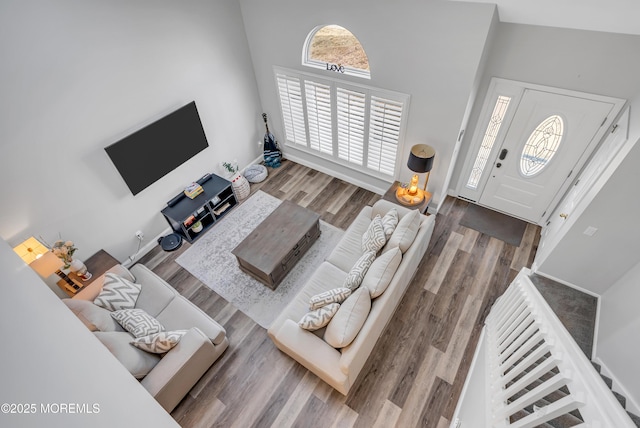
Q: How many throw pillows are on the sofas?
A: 8